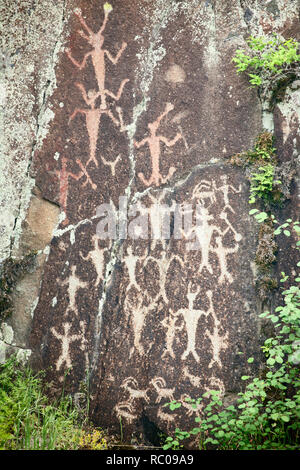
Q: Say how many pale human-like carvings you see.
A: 13